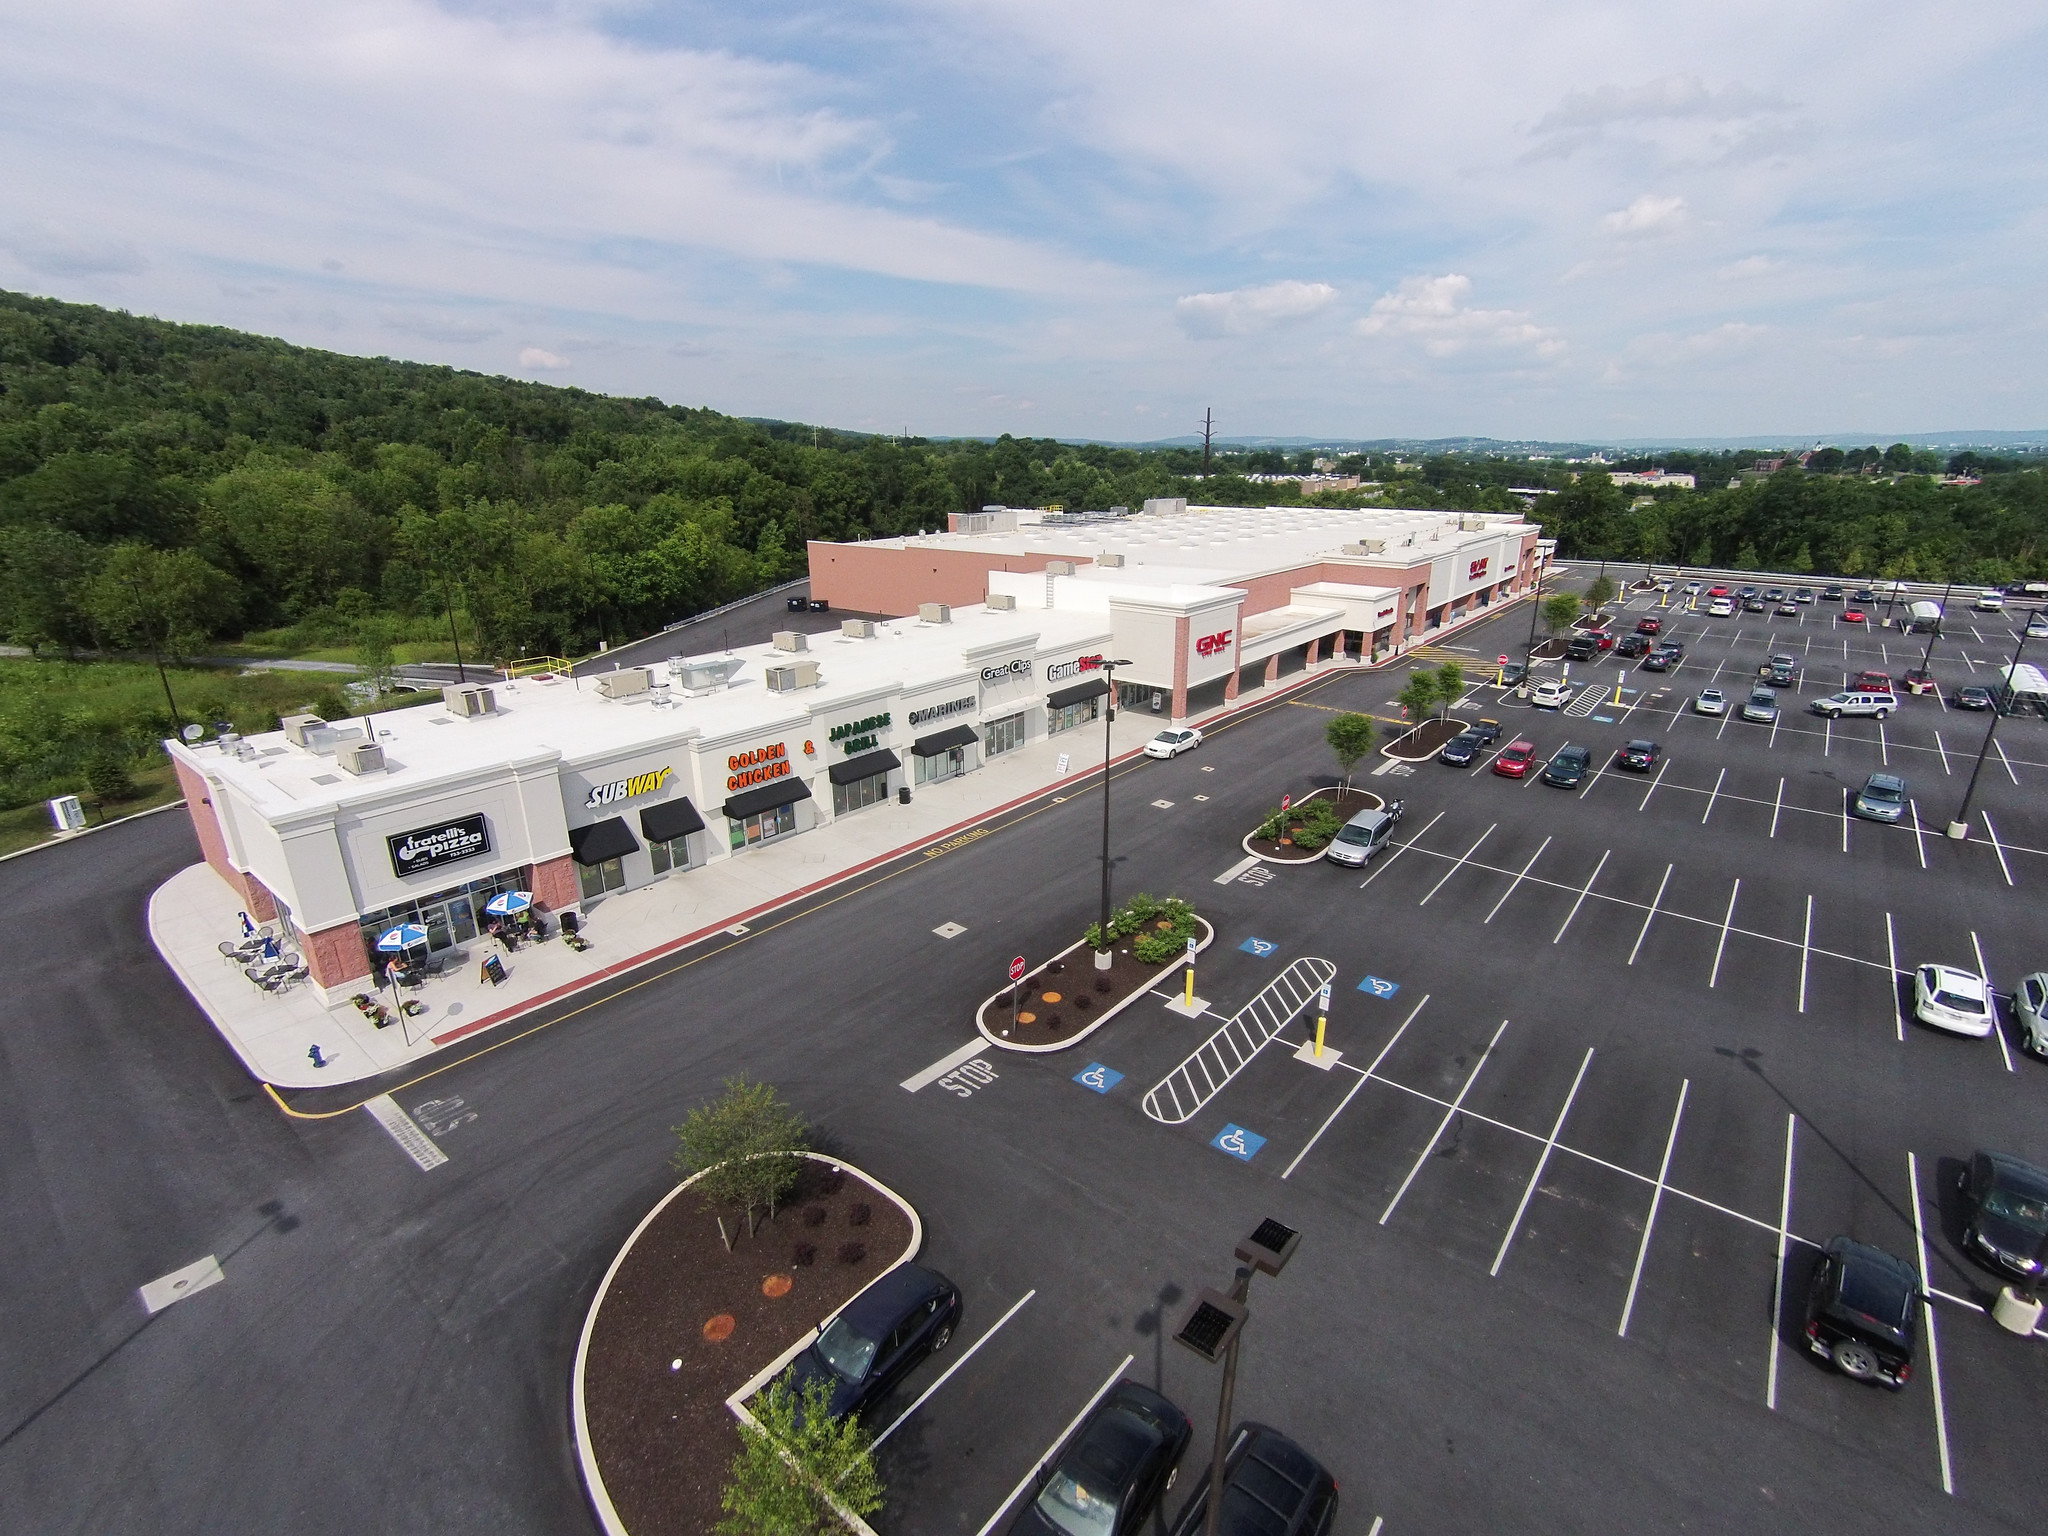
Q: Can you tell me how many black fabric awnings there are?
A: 6